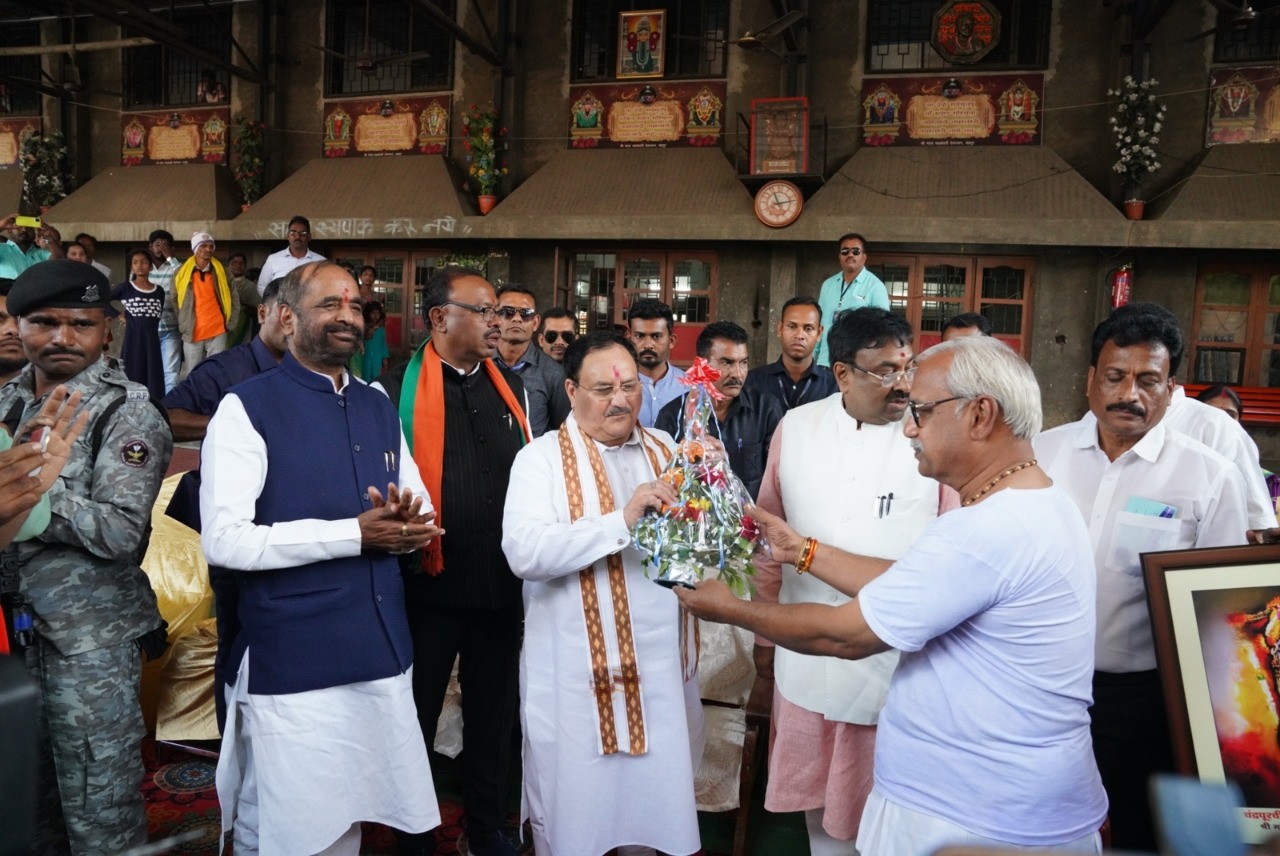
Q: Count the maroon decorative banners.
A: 6